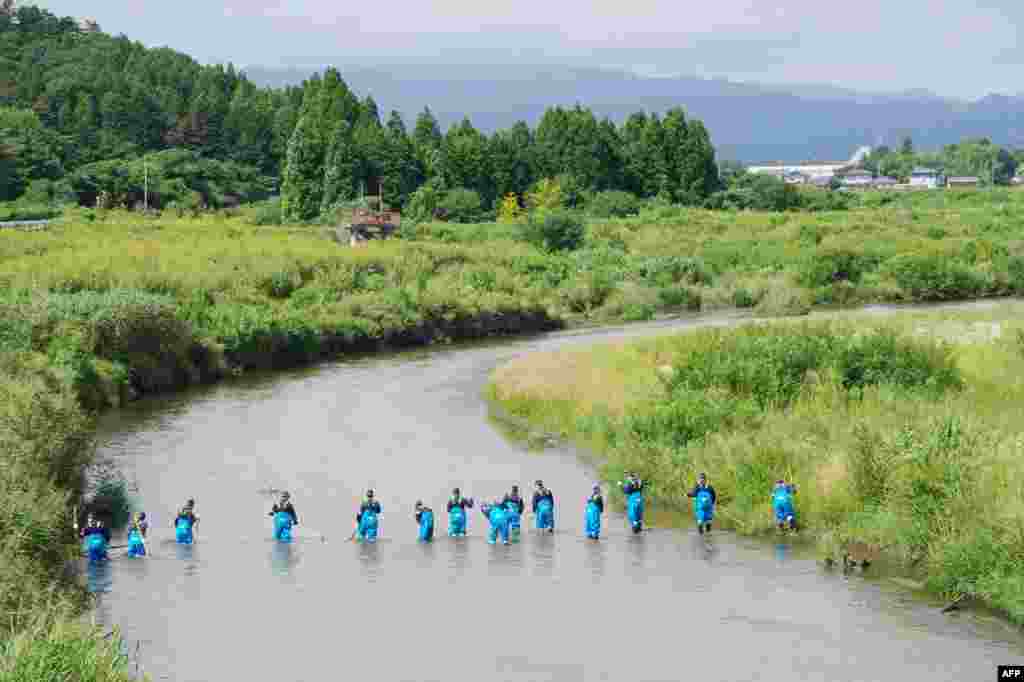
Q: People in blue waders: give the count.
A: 14